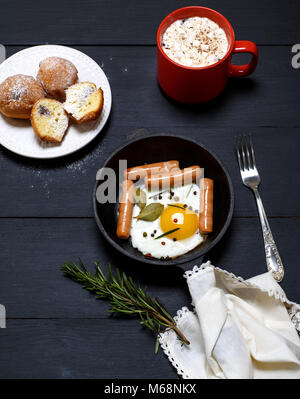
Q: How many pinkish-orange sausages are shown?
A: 4